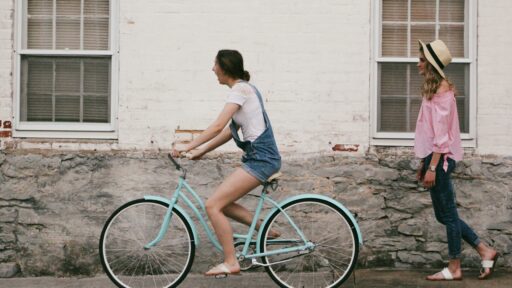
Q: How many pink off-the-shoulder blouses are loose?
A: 1